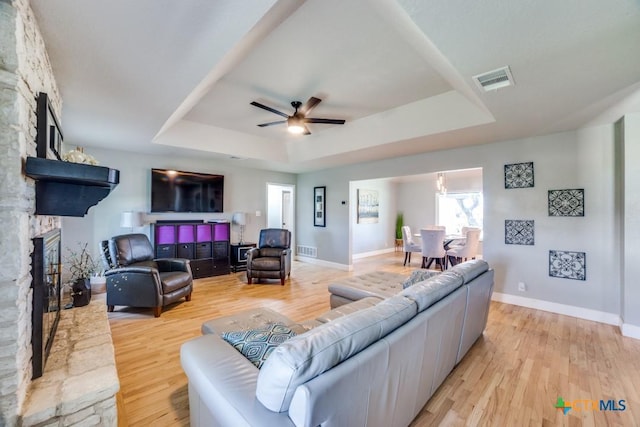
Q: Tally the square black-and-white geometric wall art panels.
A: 4